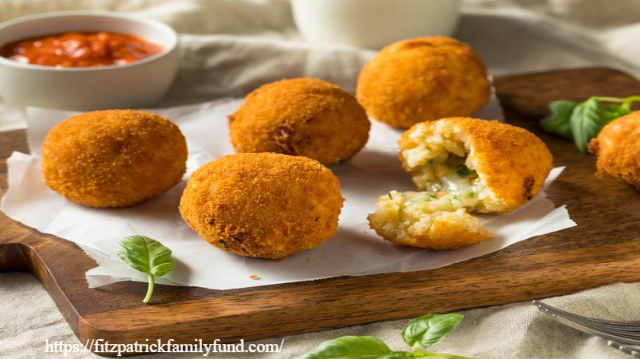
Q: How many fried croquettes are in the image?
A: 6